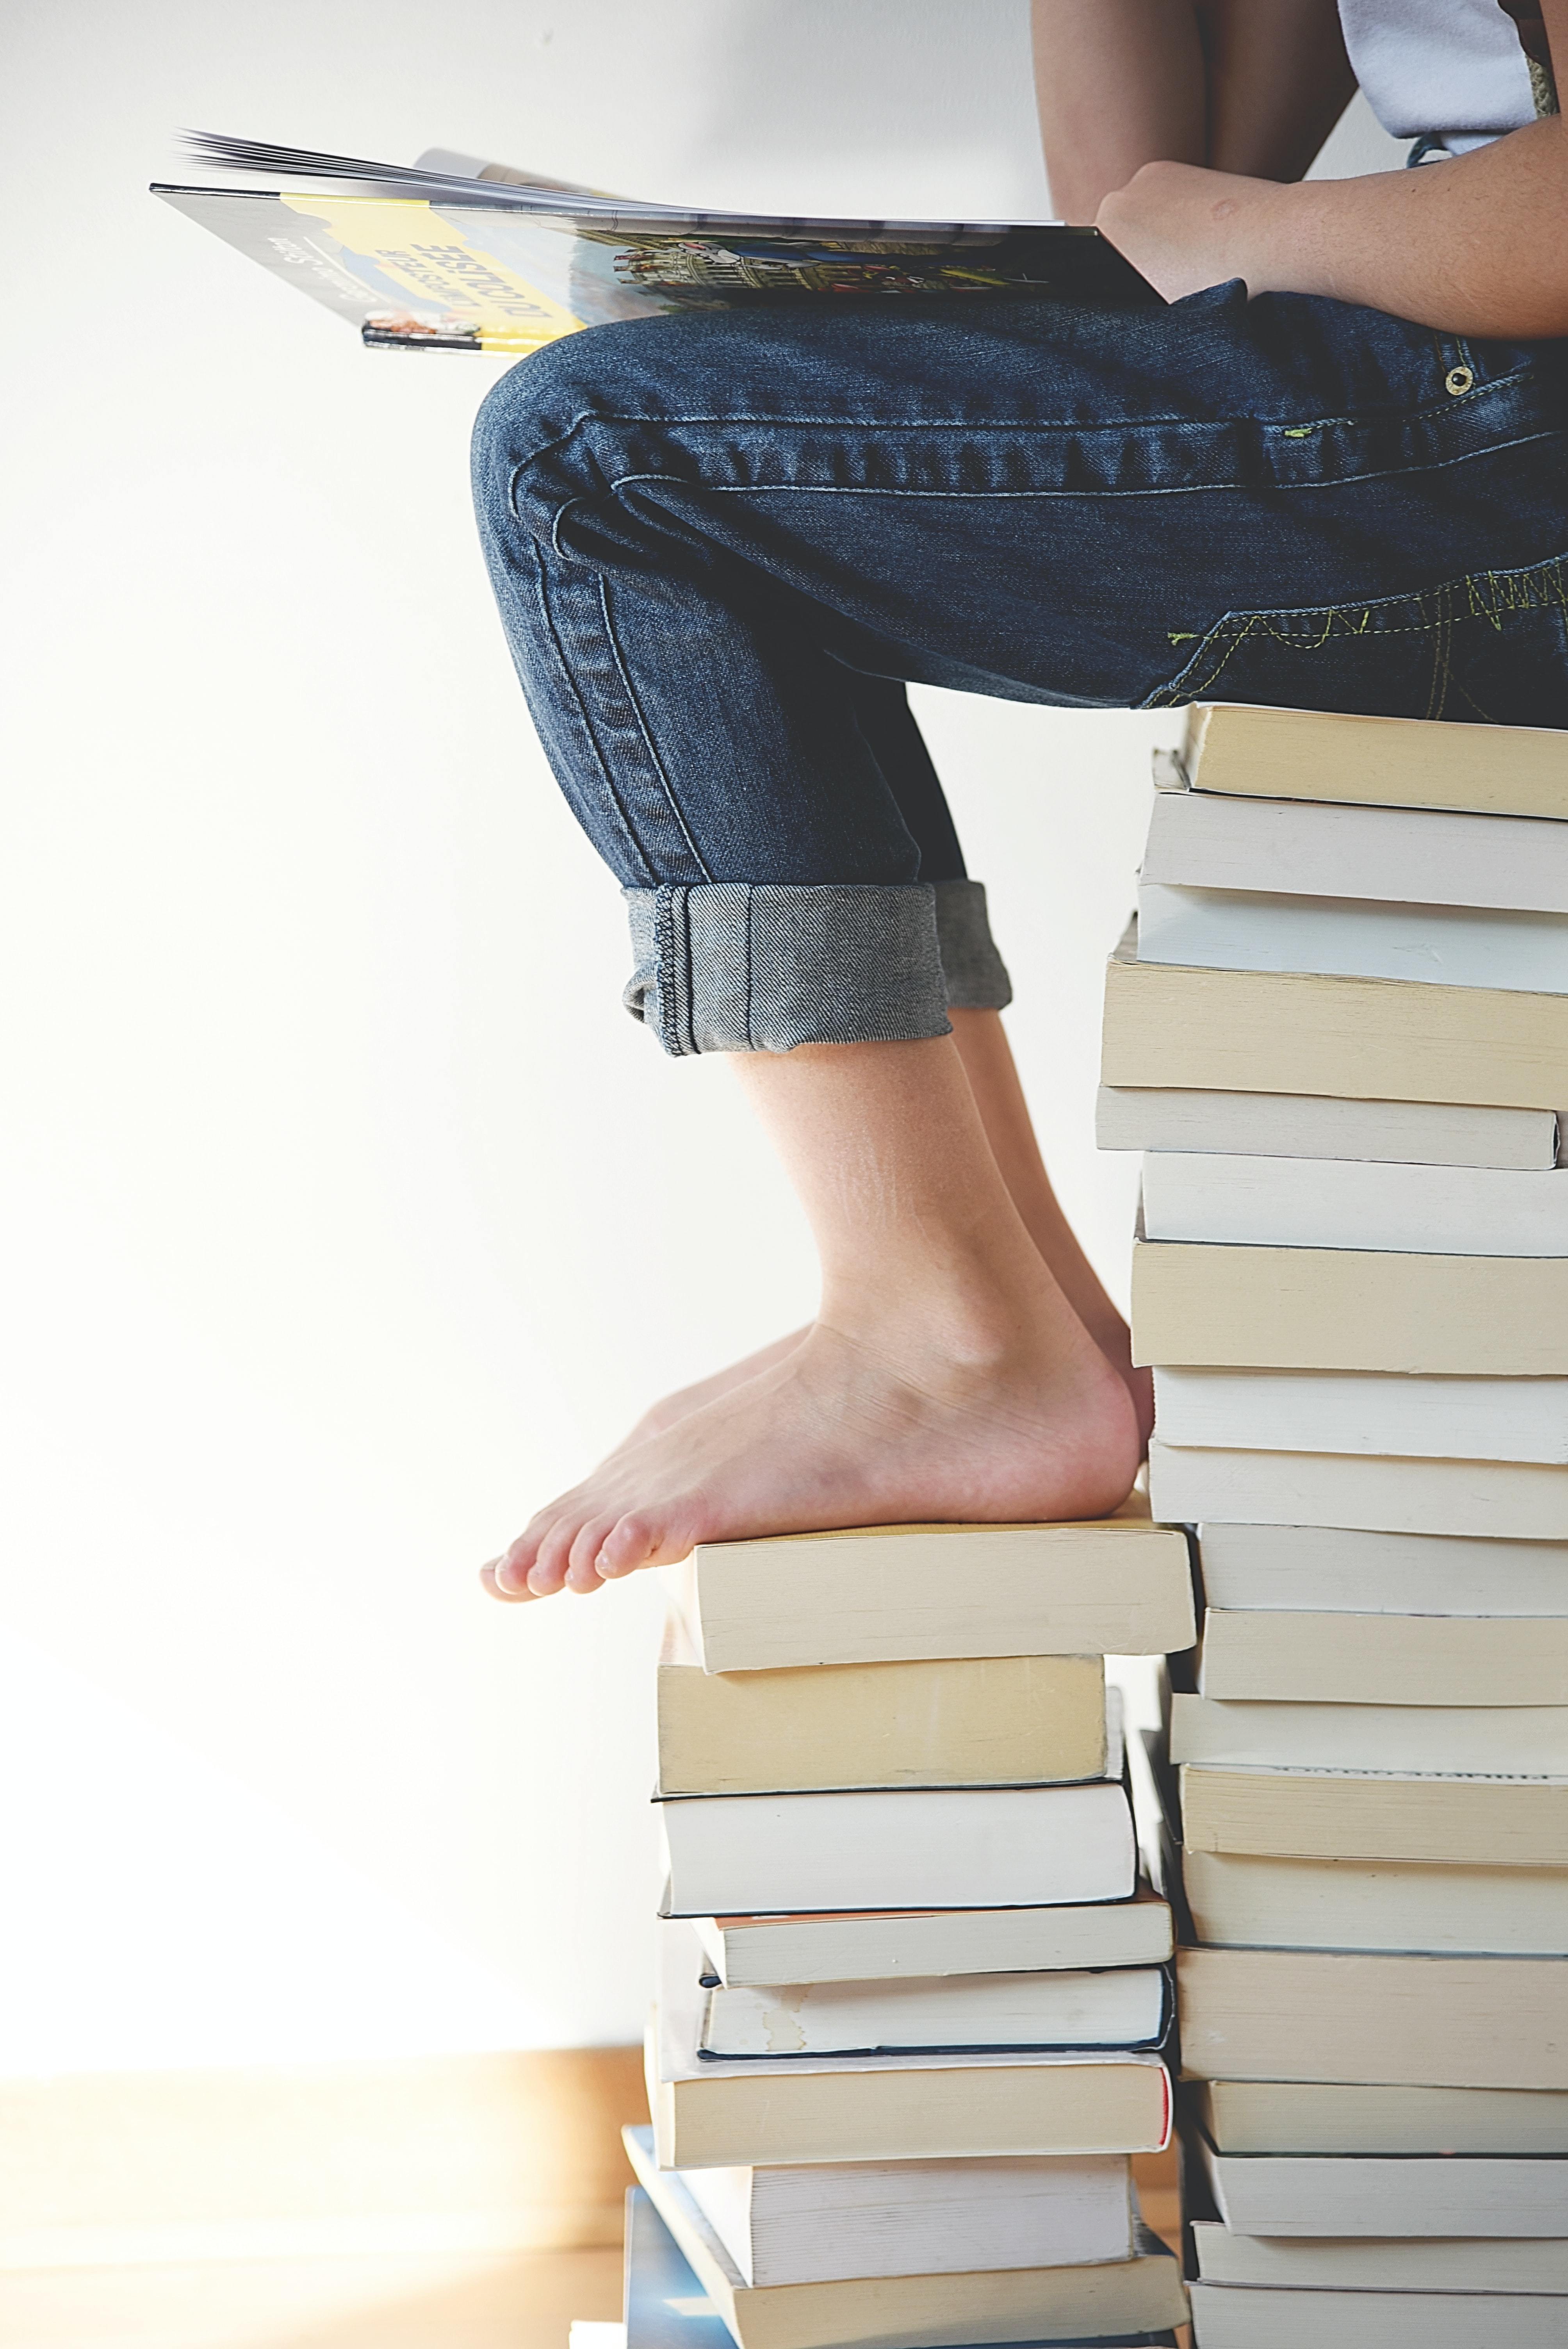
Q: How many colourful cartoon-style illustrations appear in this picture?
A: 1